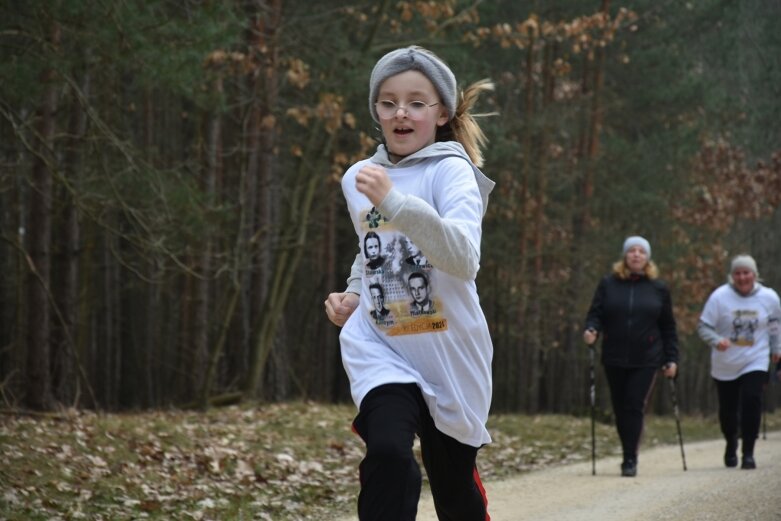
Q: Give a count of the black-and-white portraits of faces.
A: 4